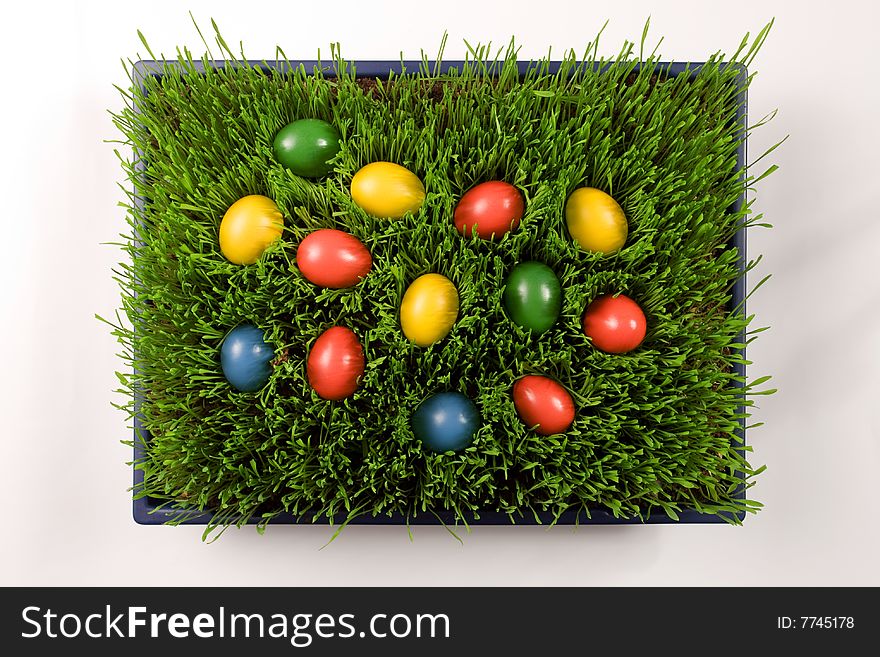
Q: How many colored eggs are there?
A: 13